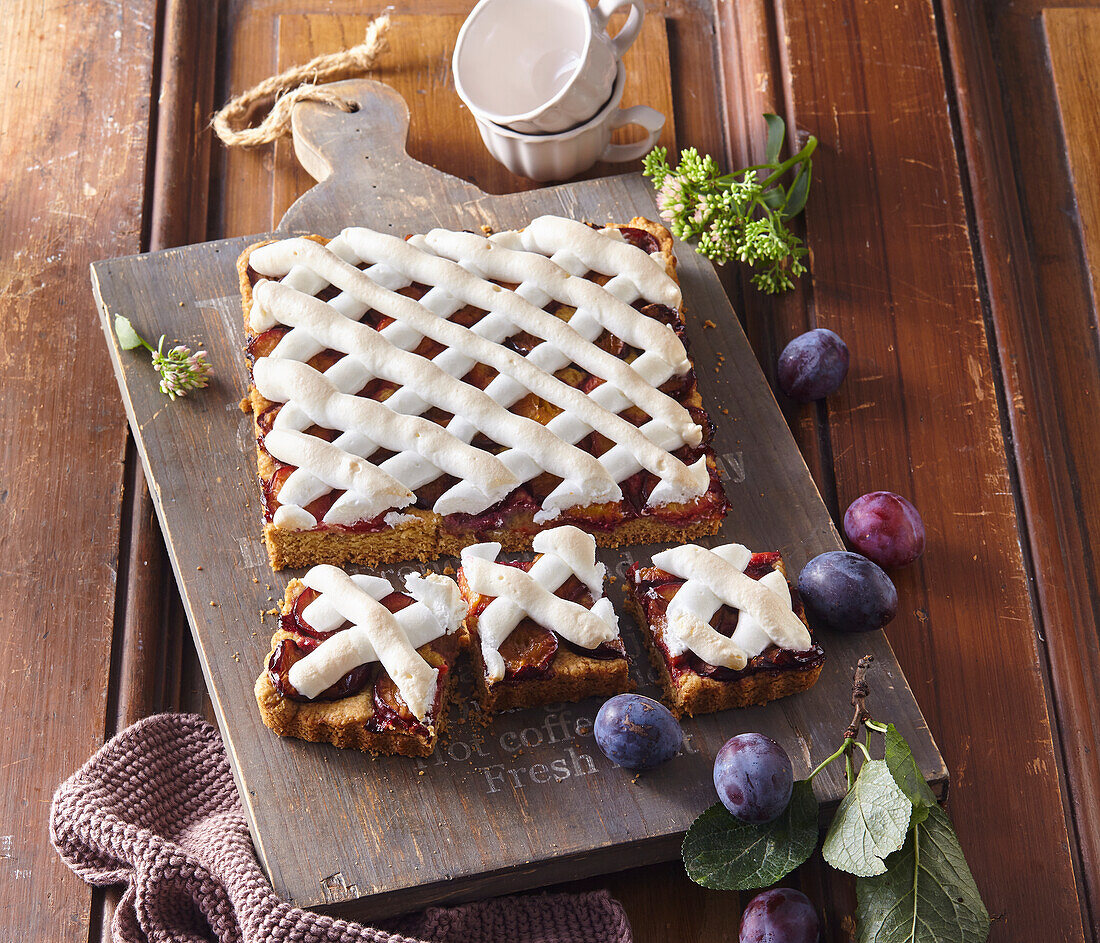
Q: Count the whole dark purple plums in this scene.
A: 6